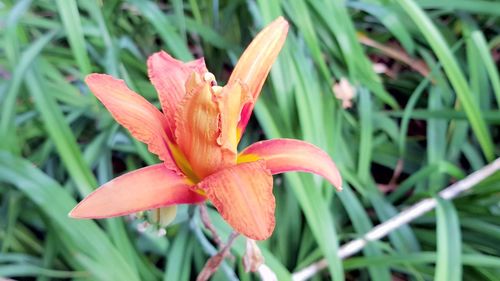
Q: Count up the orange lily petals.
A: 6